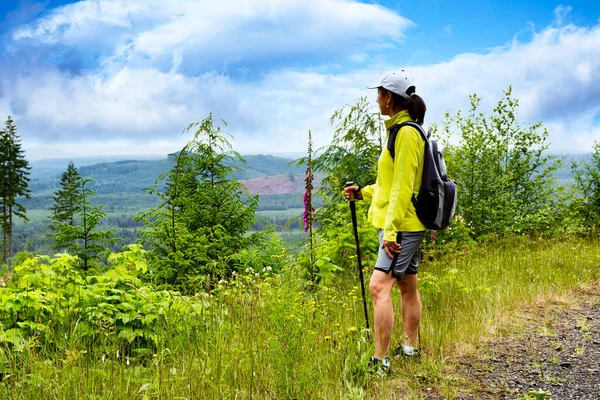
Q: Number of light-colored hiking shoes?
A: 2